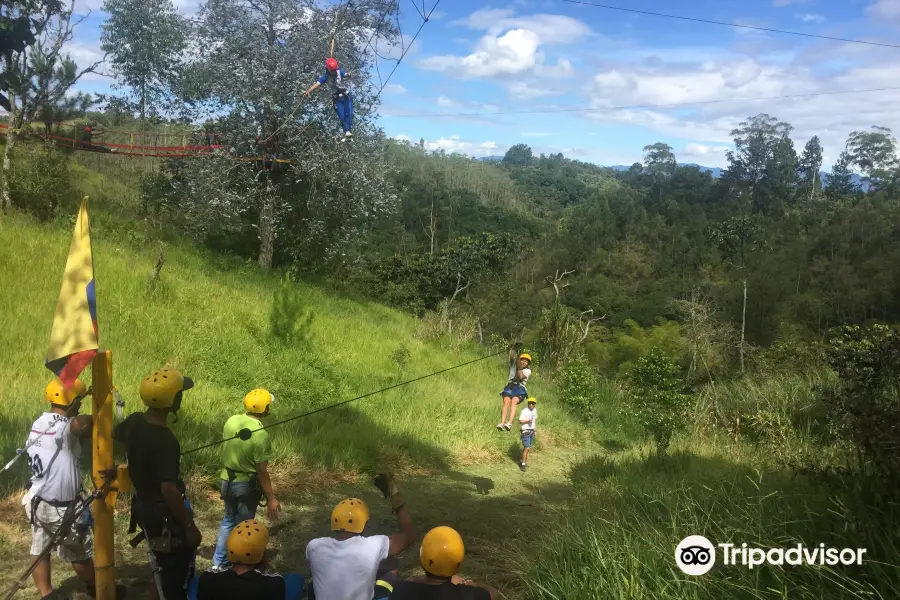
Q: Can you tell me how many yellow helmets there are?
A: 8